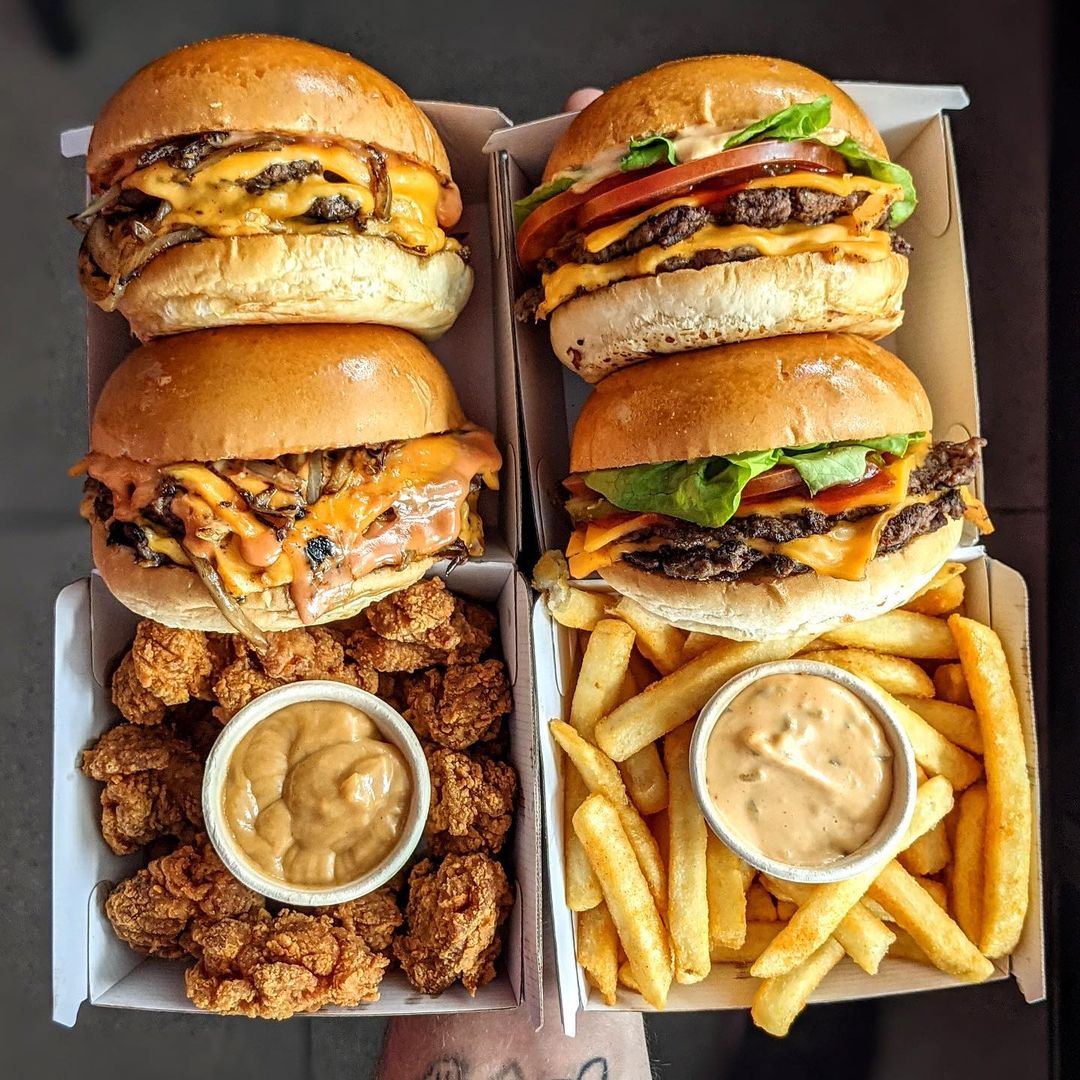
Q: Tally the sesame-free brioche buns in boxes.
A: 4